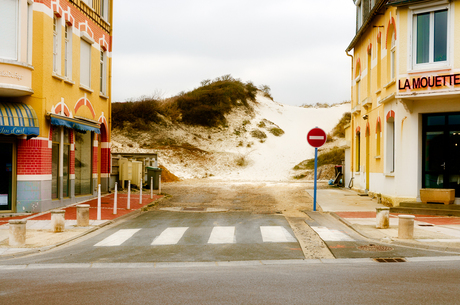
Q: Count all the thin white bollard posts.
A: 6